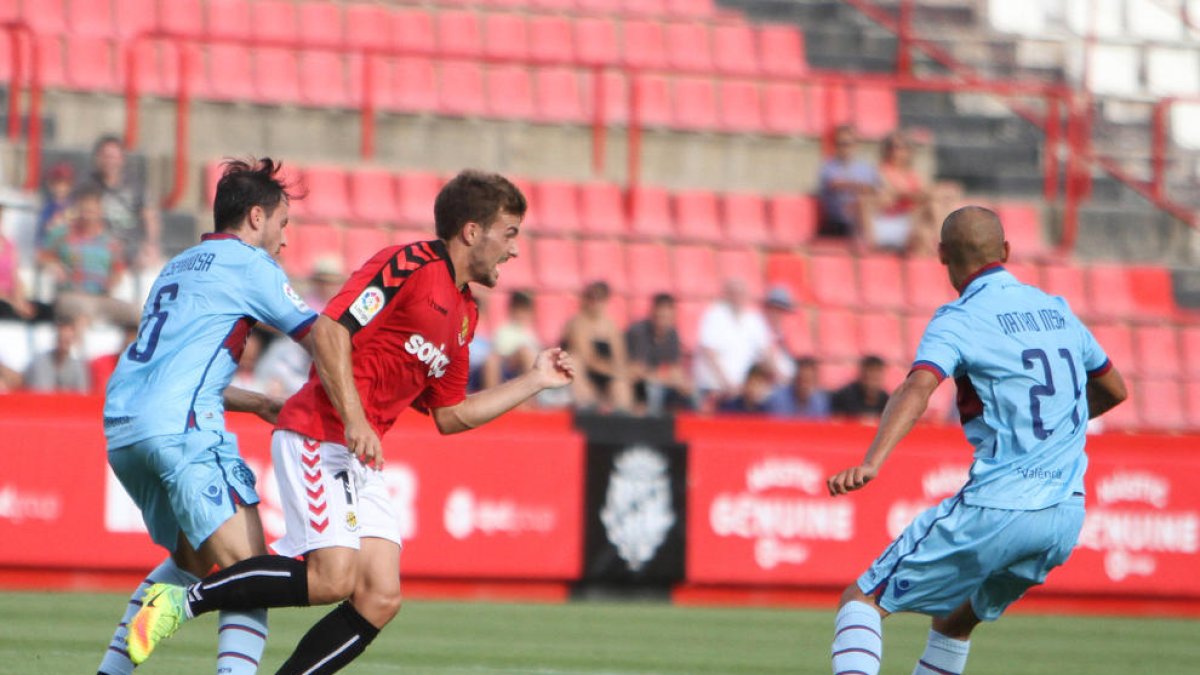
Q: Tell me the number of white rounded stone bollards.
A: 0